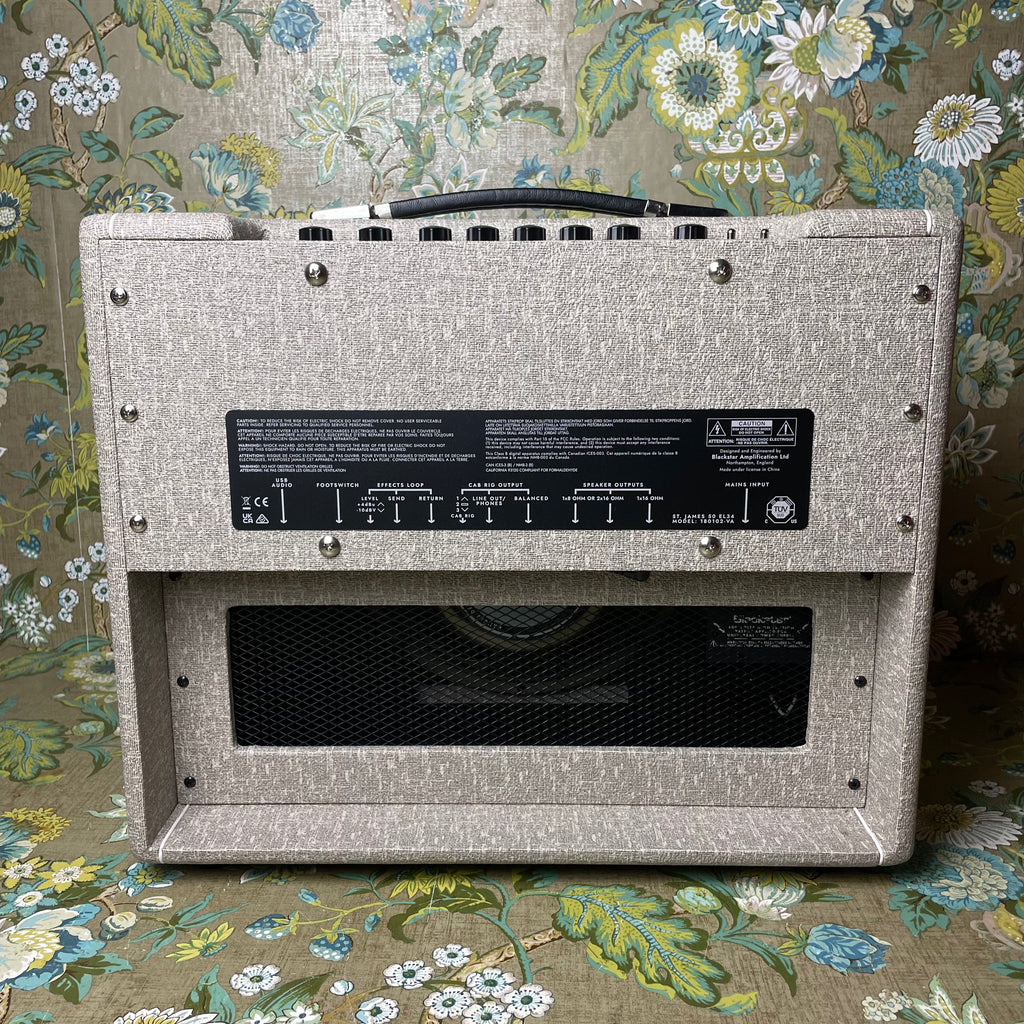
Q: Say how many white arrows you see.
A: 12